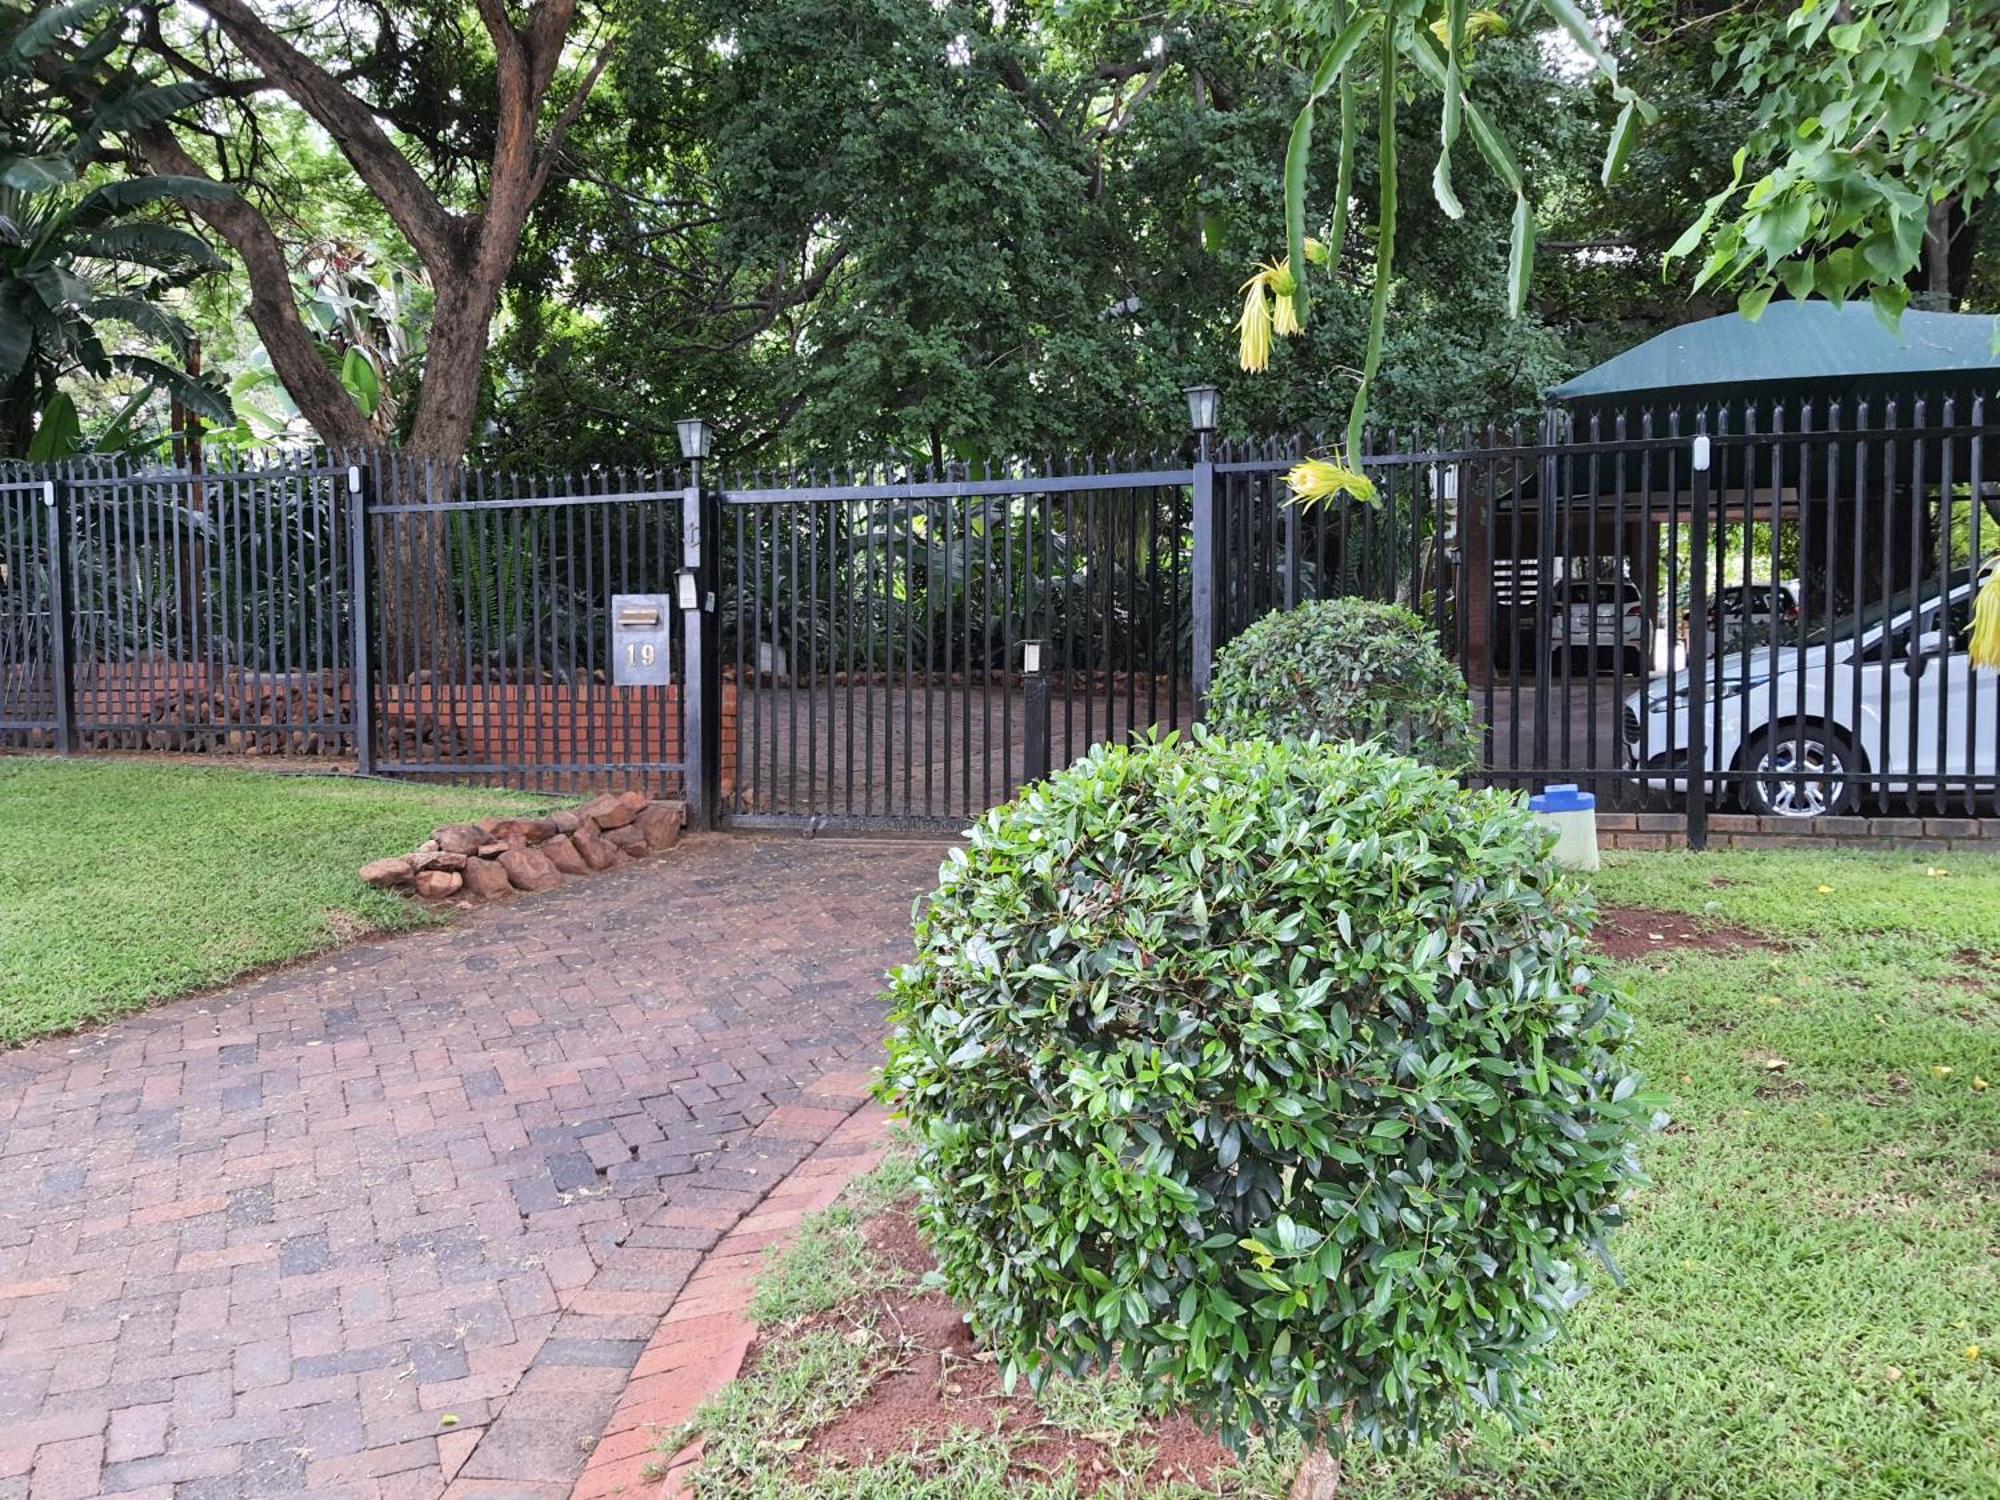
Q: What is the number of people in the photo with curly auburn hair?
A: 0